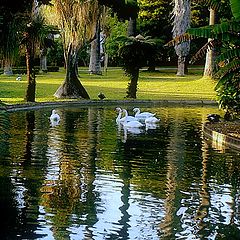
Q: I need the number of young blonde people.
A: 0